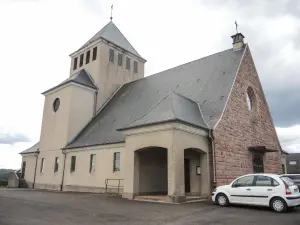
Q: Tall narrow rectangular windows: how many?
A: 13